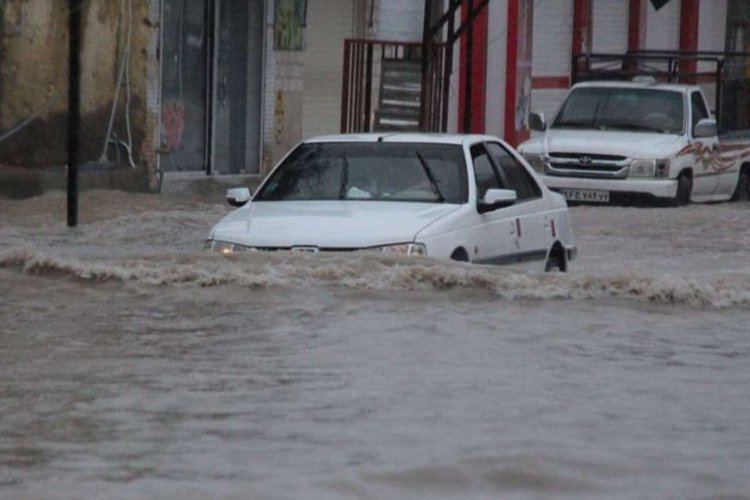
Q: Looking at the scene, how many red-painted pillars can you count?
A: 5